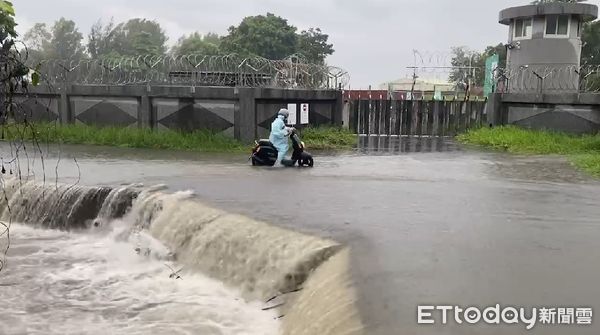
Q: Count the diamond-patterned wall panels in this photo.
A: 5